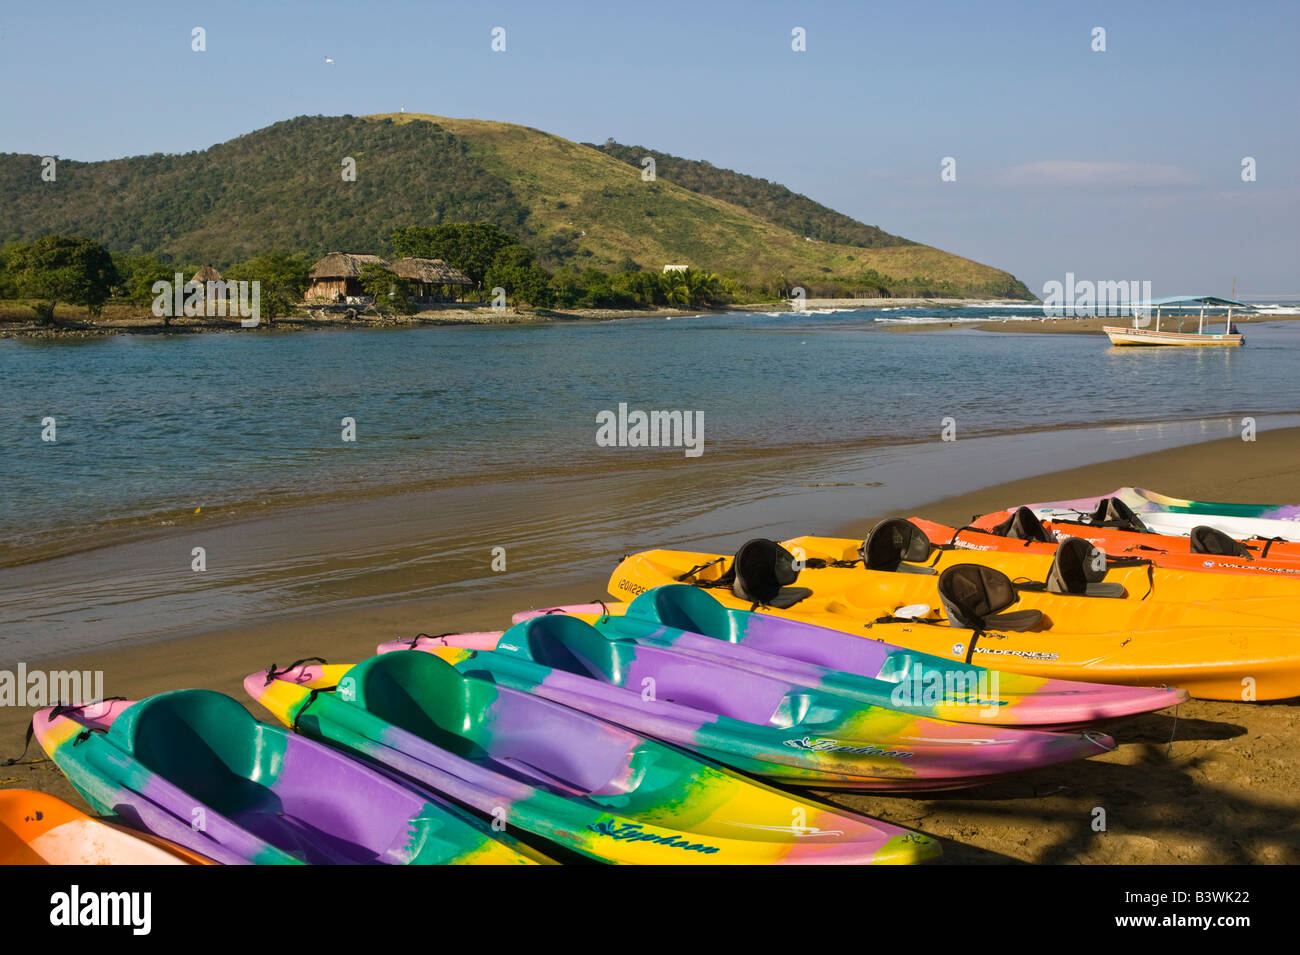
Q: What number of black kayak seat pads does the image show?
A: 7